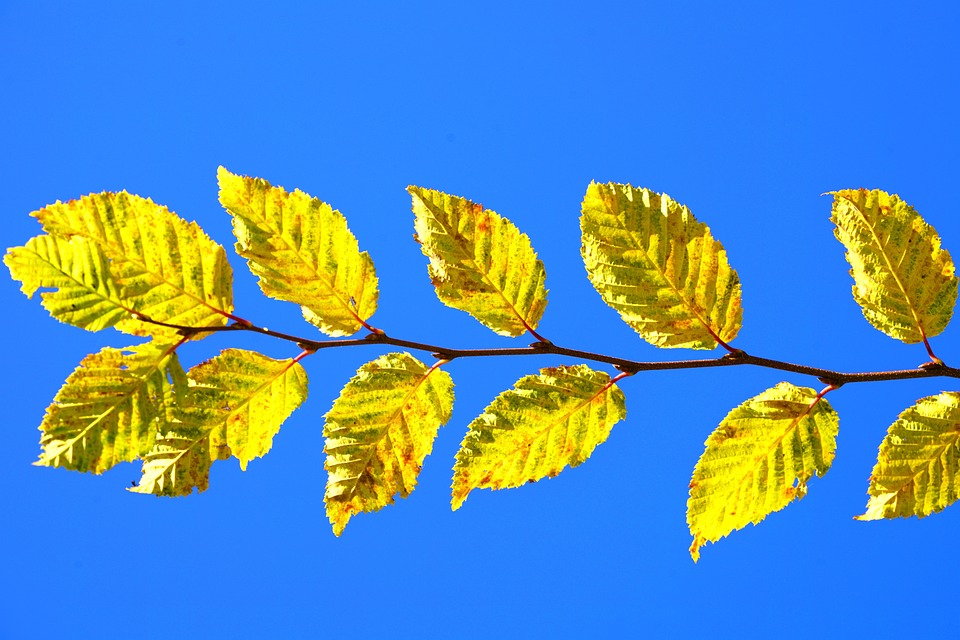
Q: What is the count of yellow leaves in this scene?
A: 12